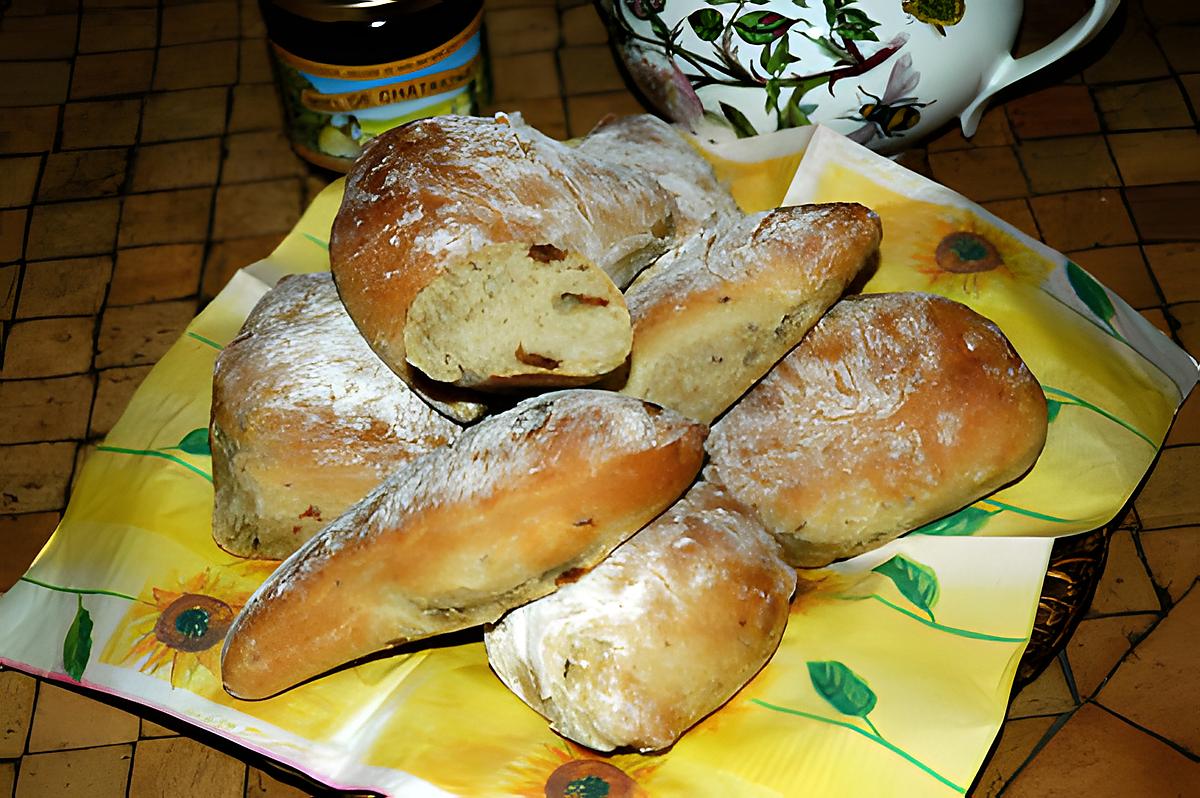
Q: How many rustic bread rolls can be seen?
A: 7